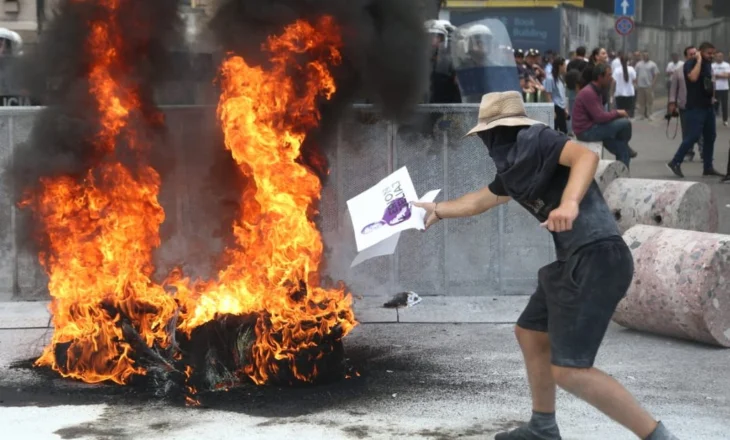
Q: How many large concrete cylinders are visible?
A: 3